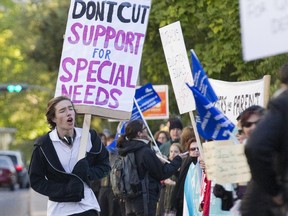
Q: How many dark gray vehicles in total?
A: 1